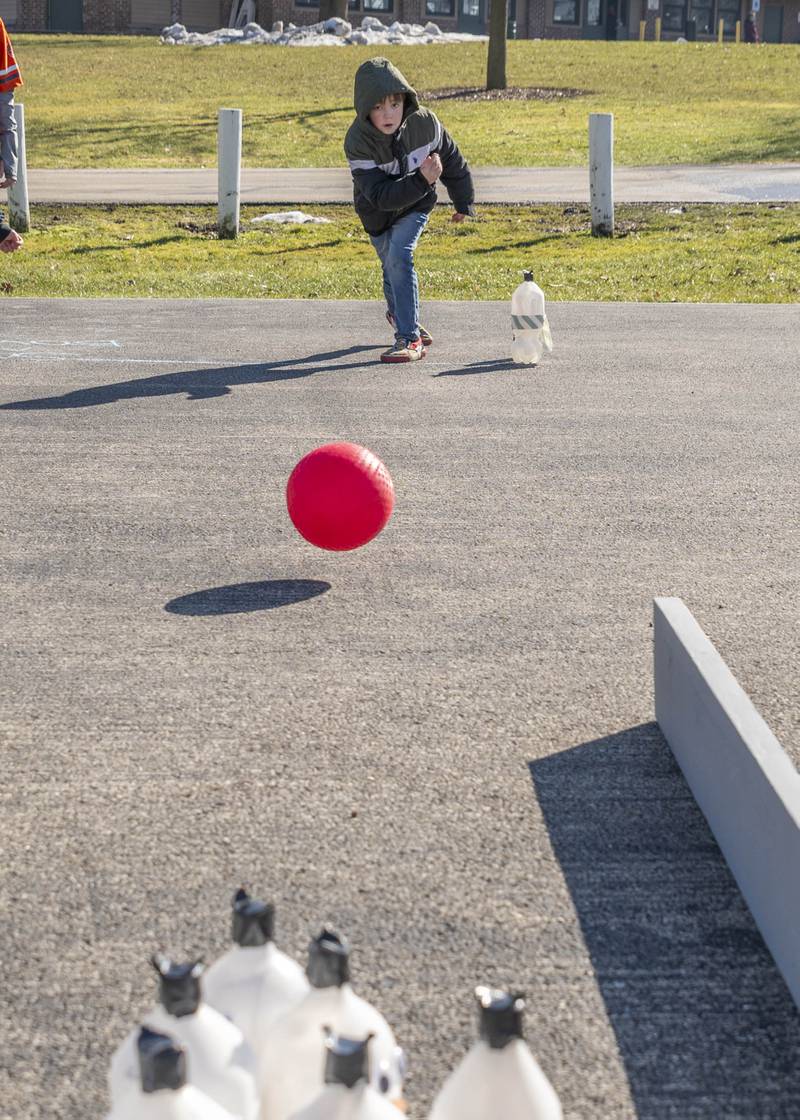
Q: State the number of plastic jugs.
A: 7